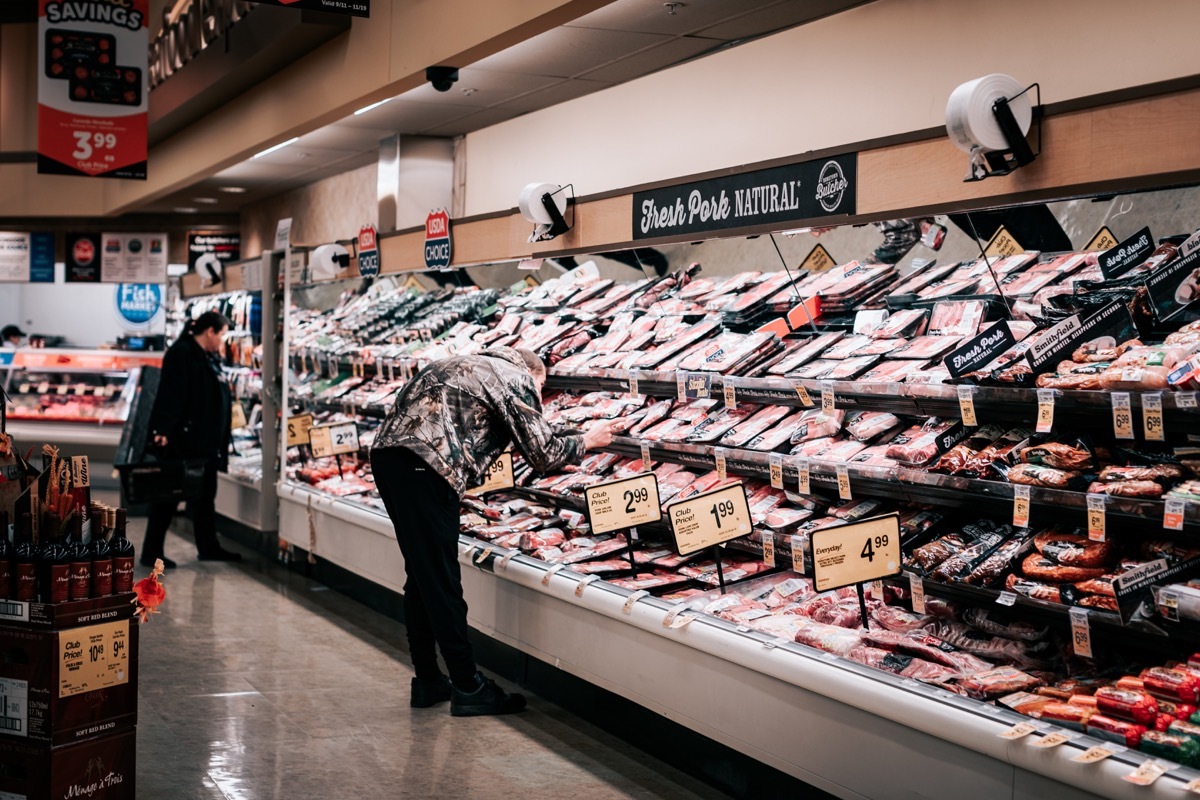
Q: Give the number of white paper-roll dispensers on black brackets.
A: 4